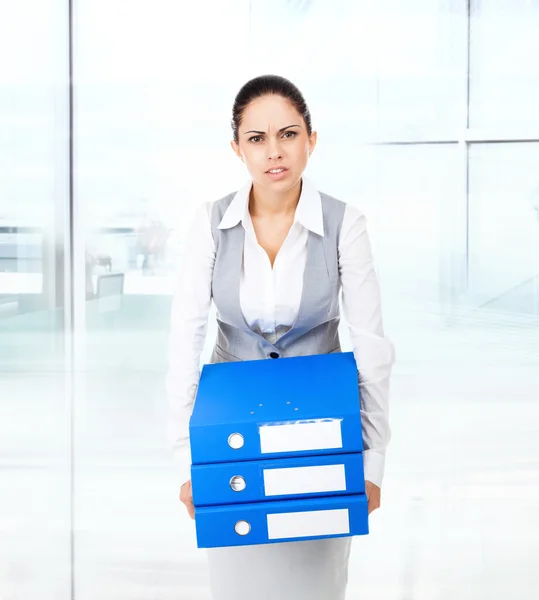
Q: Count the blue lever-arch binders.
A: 3